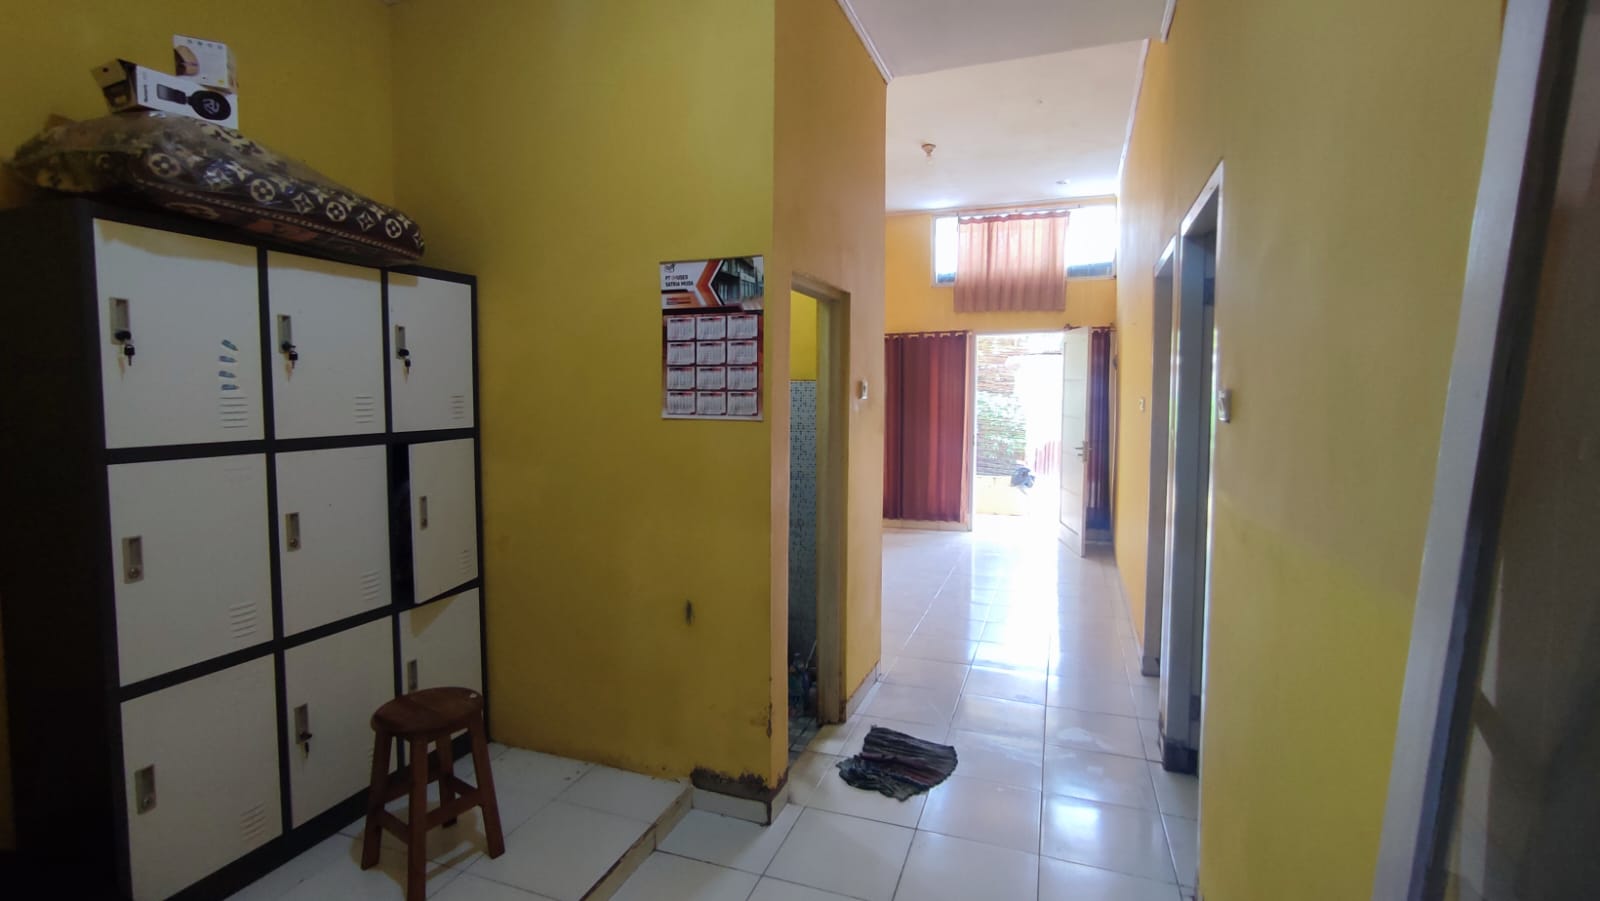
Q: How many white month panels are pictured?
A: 12